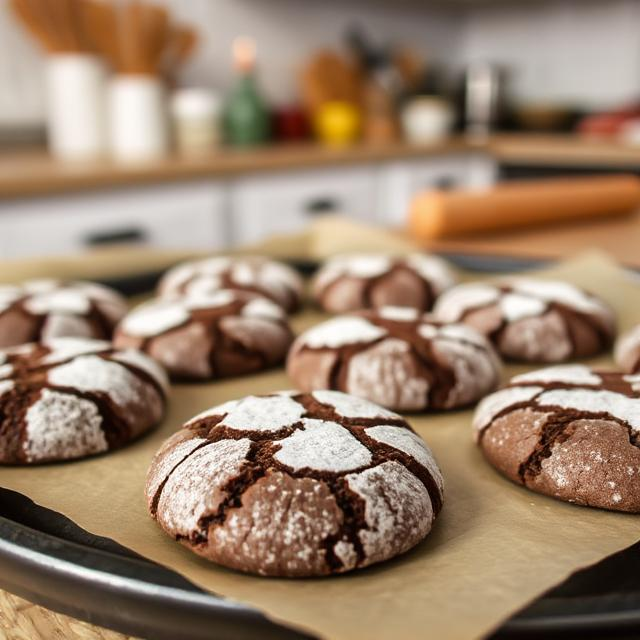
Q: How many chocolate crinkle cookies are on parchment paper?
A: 10